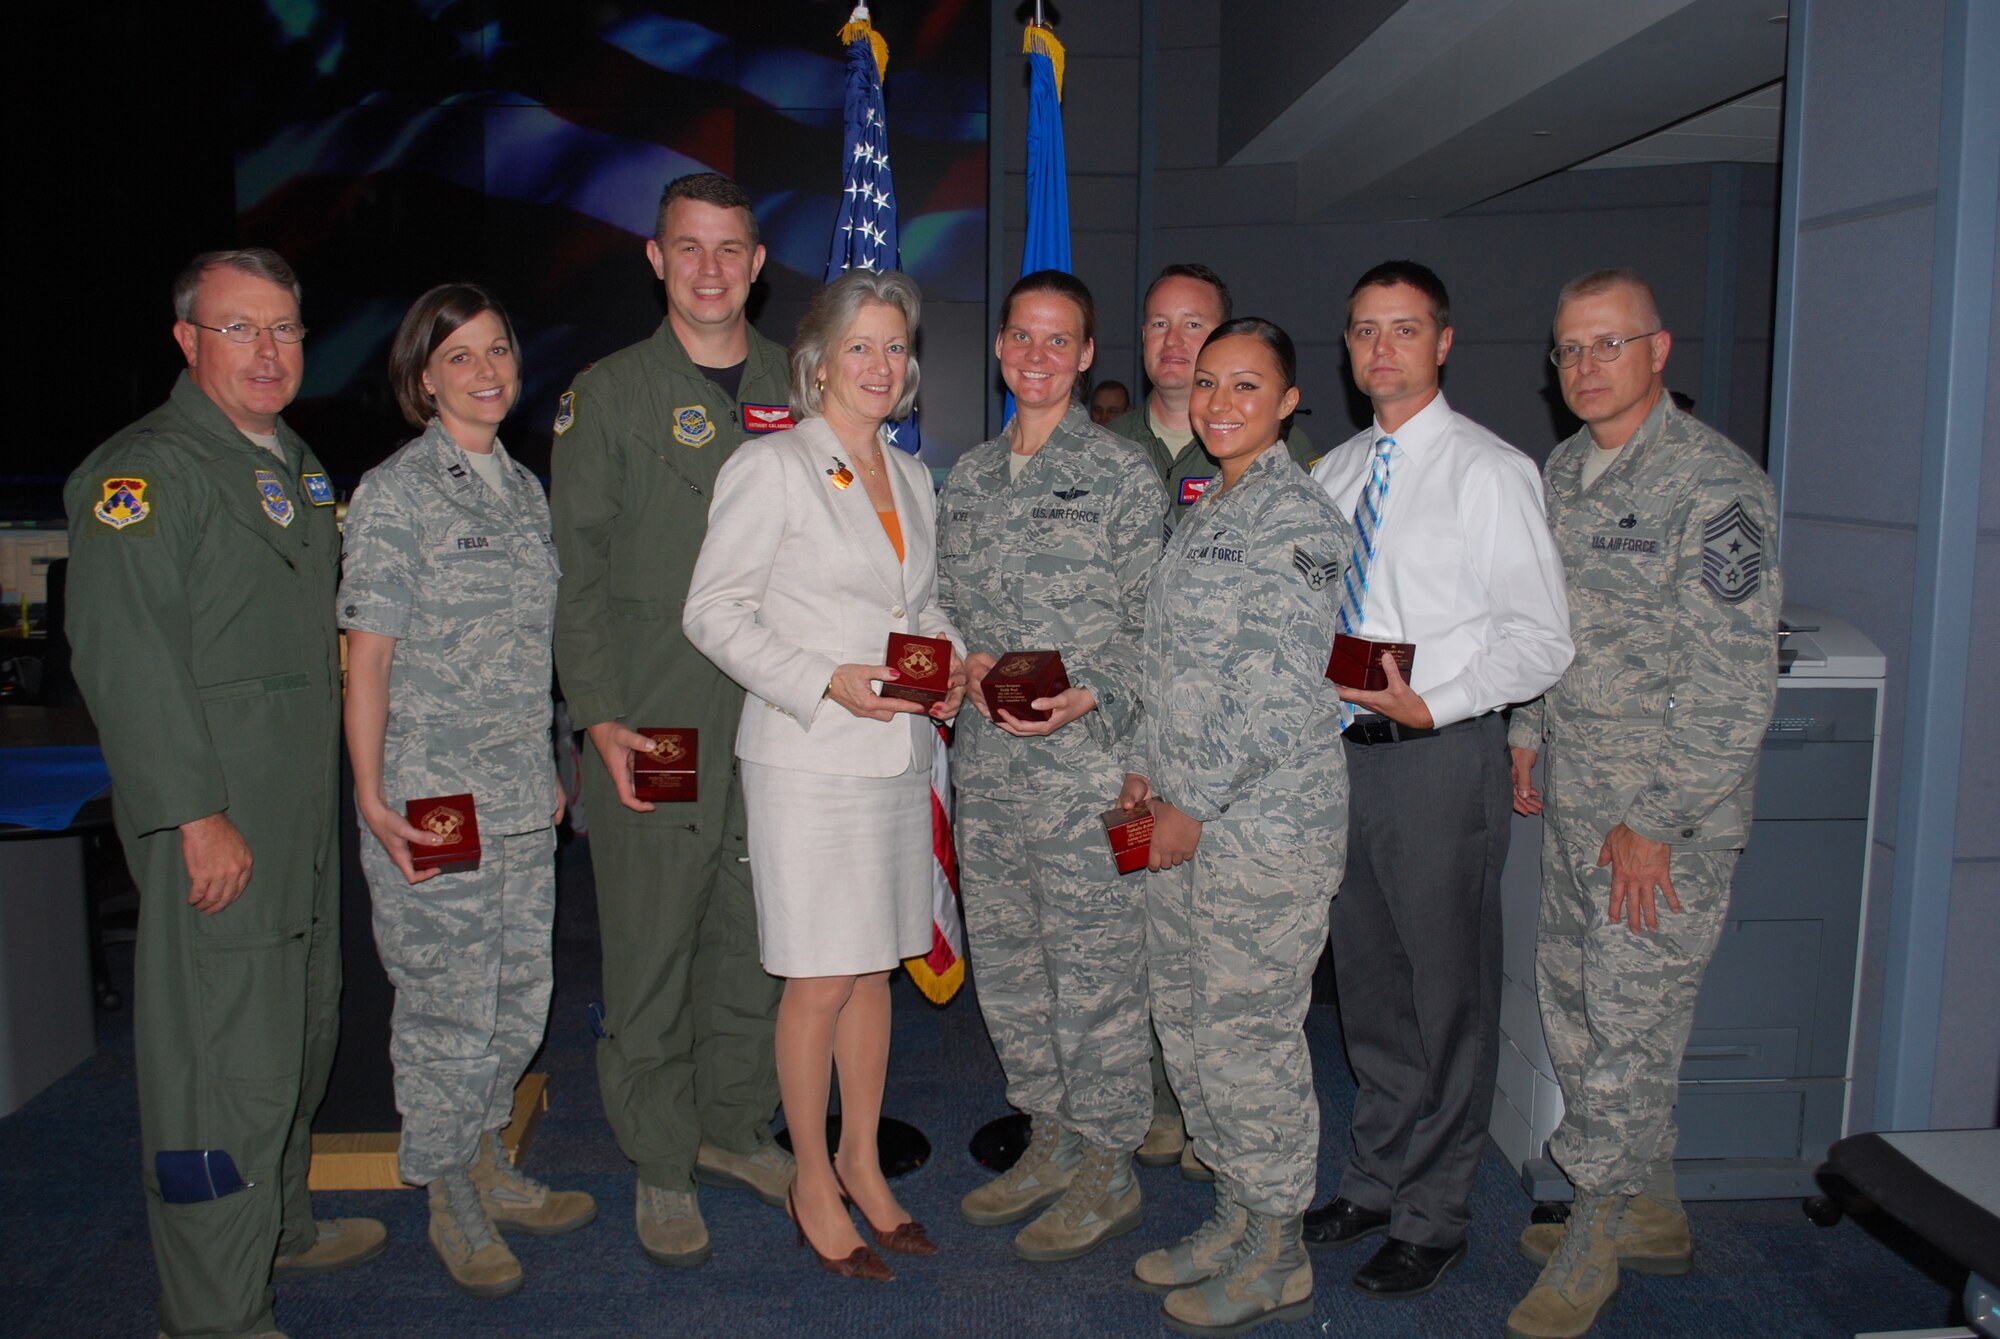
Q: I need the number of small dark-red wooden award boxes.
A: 6